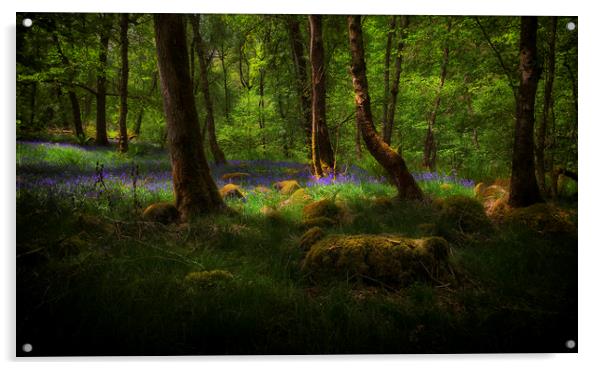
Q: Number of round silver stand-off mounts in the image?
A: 4